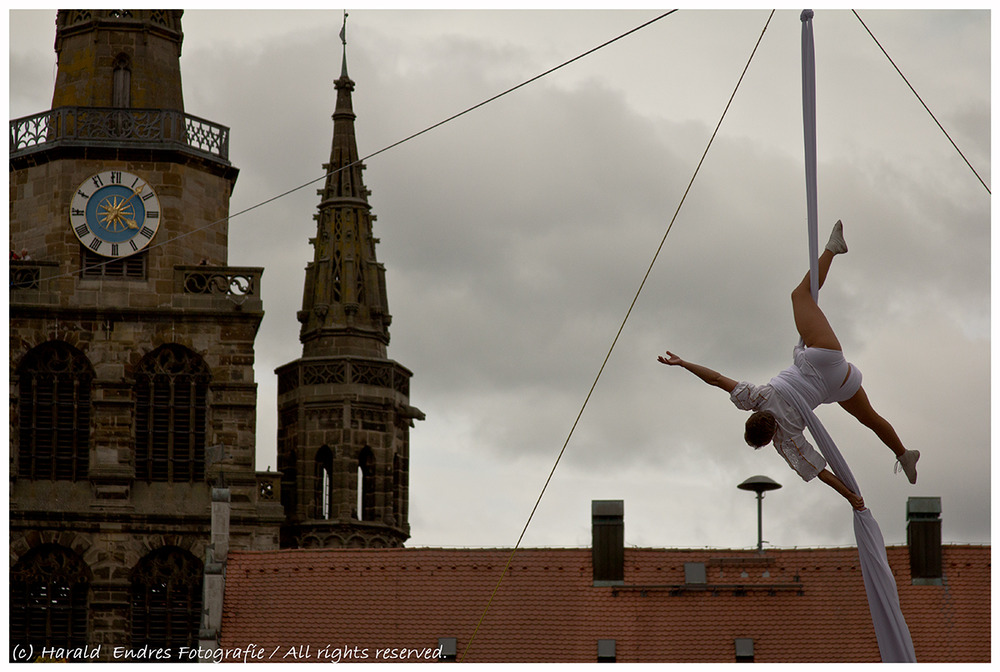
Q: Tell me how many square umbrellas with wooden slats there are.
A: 0